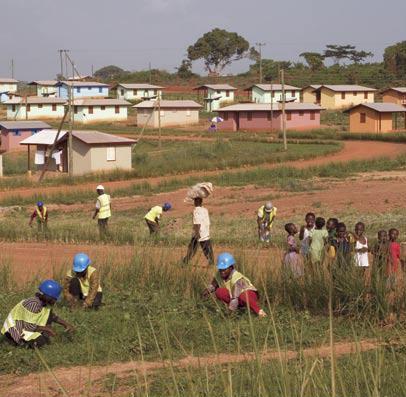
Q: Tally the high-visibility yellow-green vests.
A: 7